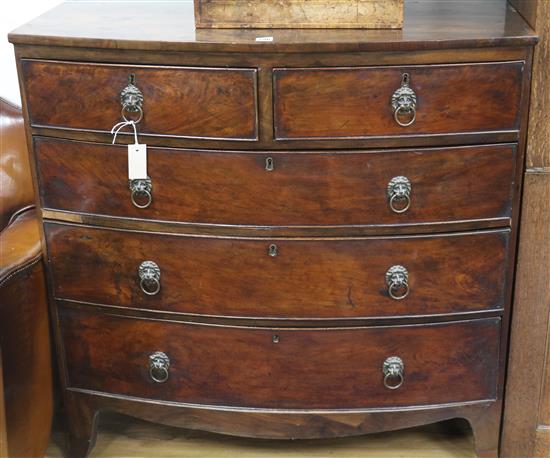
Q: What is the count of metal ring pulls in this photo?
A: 8